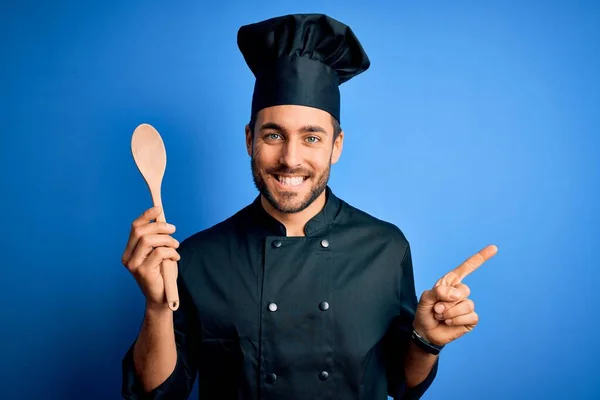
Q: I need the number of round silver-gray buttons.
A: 6